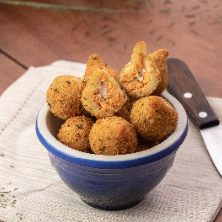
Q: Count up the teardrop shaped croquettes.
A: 4